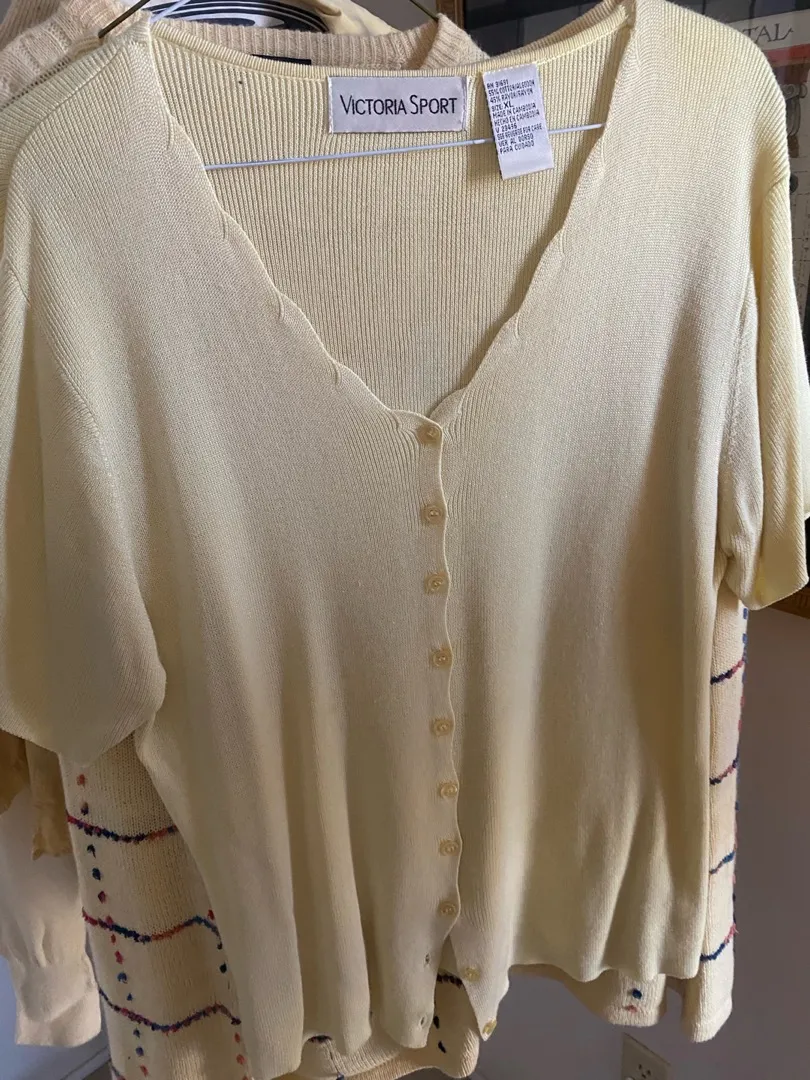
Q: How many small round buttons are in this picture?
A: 10